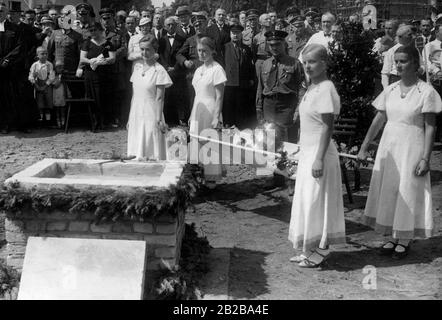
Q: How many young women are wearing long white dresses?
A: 4